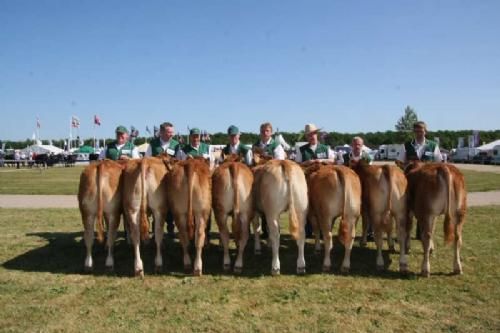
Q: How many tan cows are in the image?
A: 8